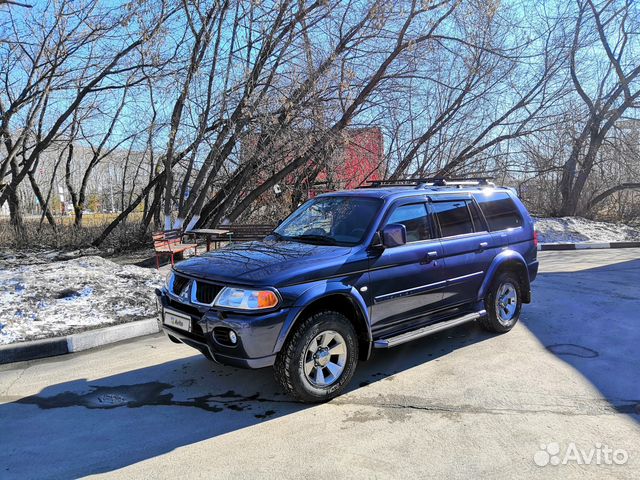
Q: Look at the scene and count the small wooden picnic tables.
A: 1